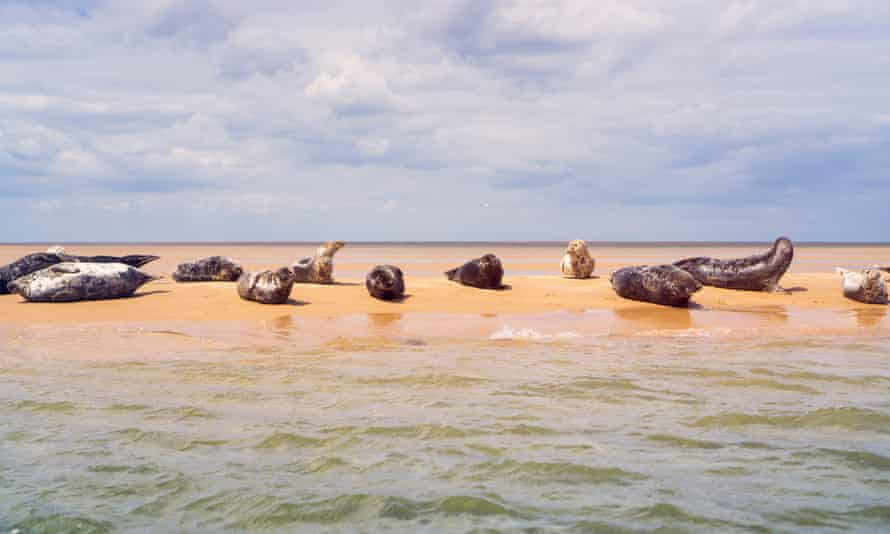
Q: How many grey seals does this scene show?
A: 11